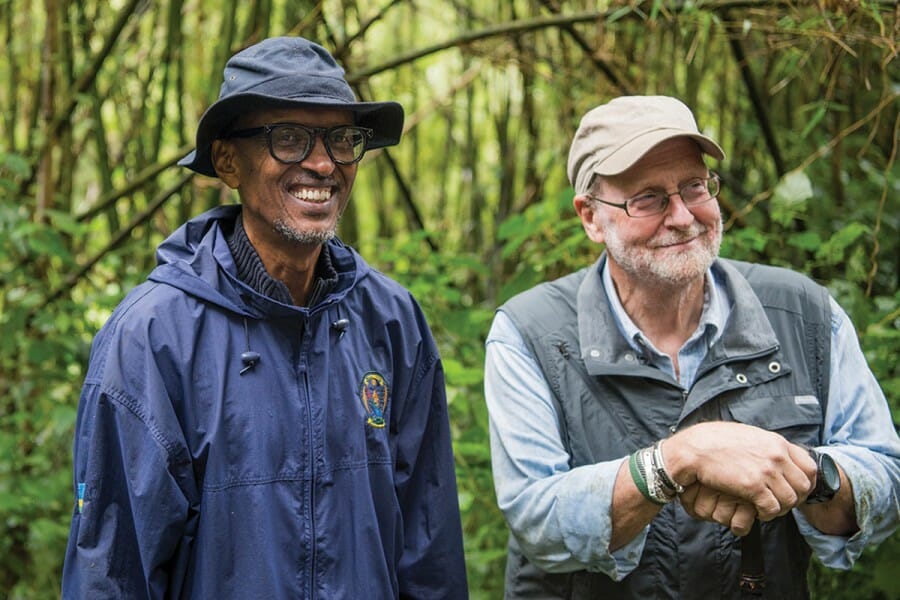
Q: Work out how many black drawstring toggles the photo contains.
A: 2